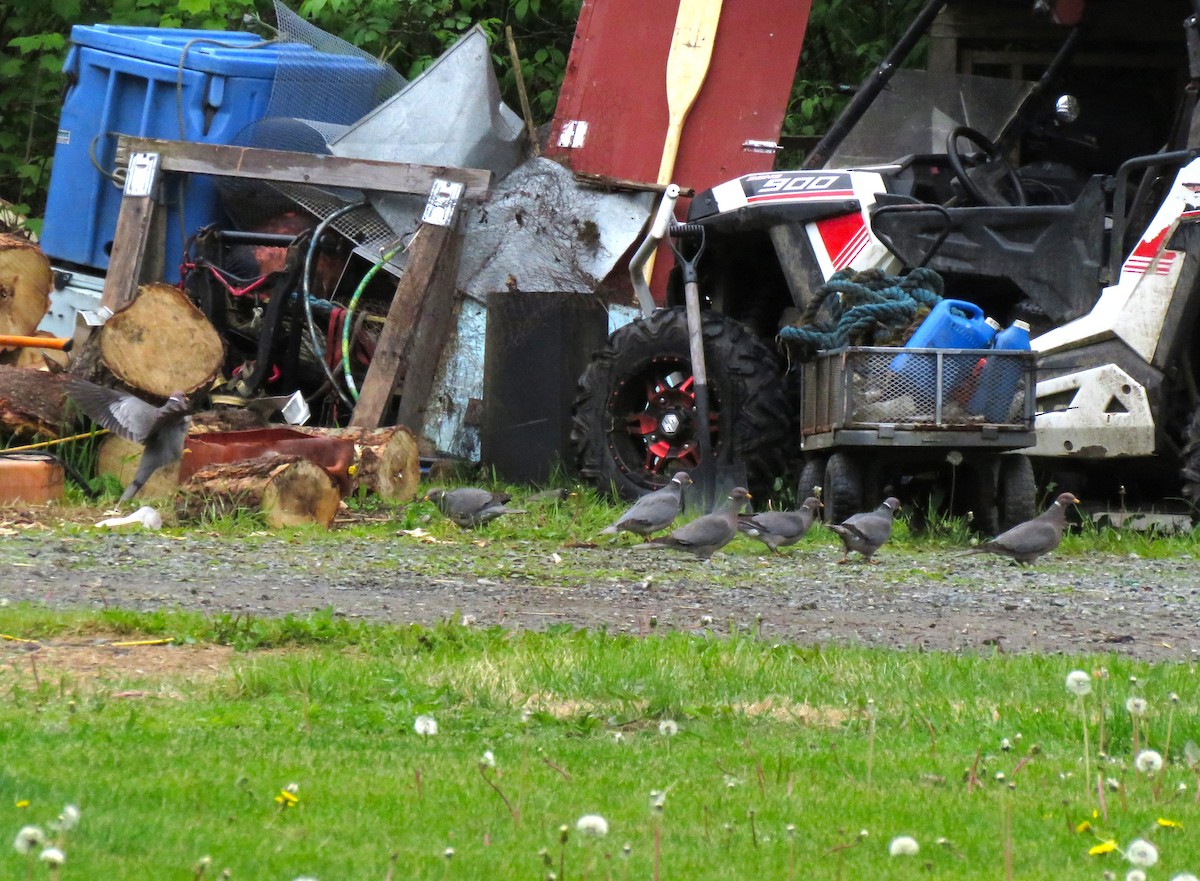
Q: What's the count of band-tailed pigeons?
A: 7